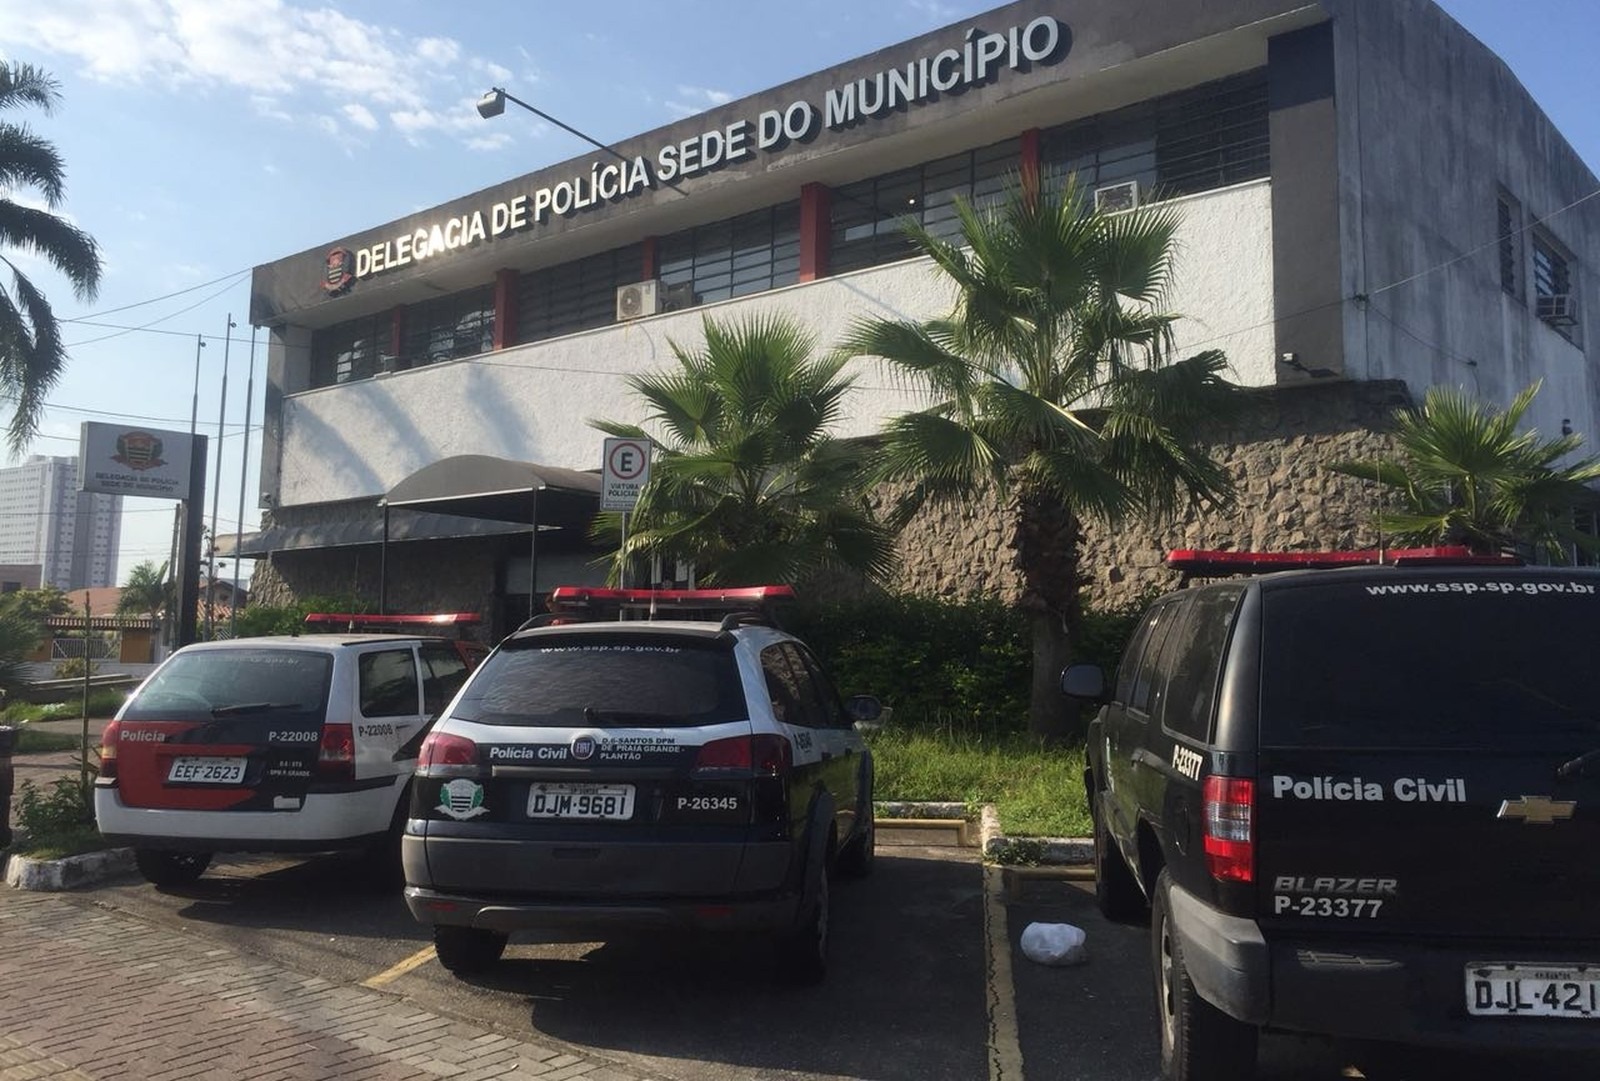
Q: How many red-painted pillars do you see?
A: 5